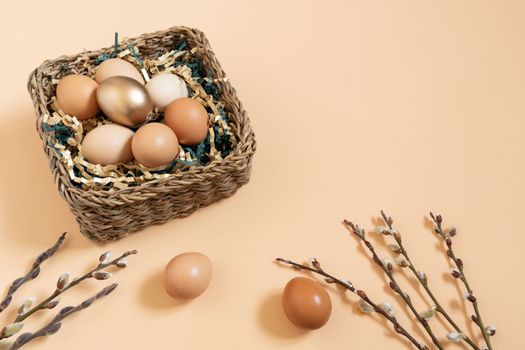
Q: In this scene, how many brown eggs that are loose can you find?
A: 2